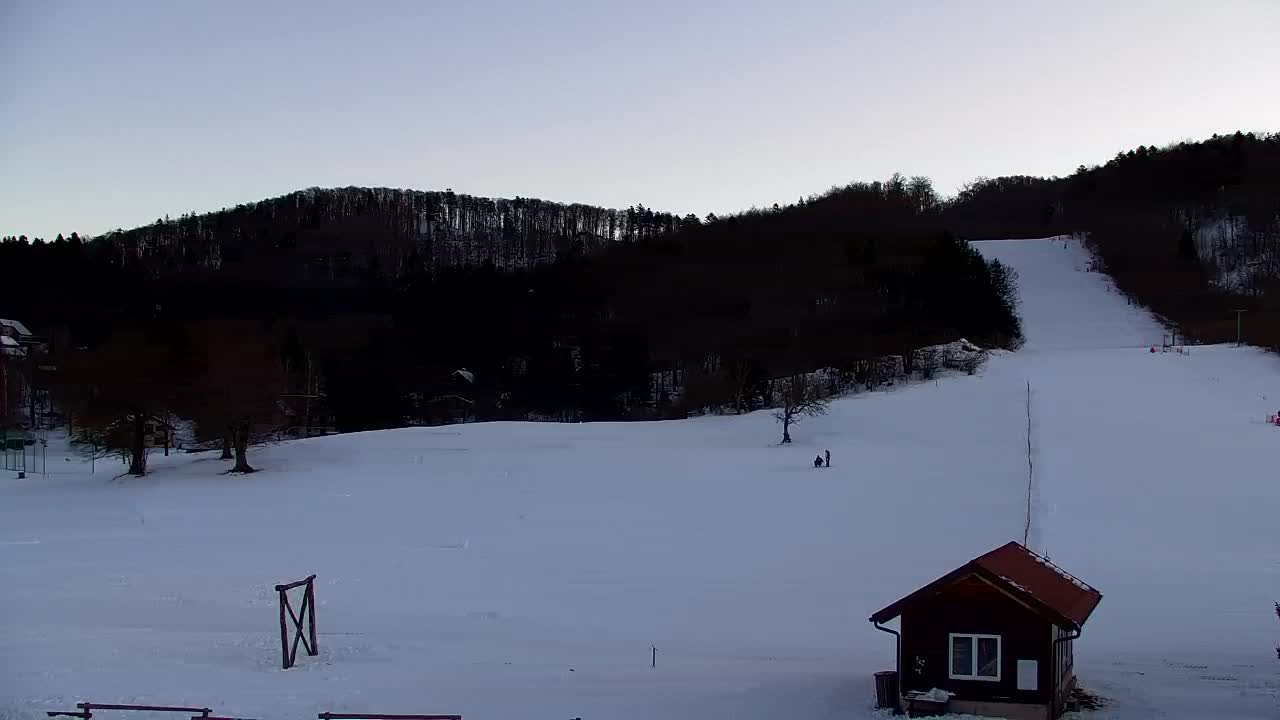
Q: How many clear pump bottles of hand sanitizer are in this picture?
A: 0